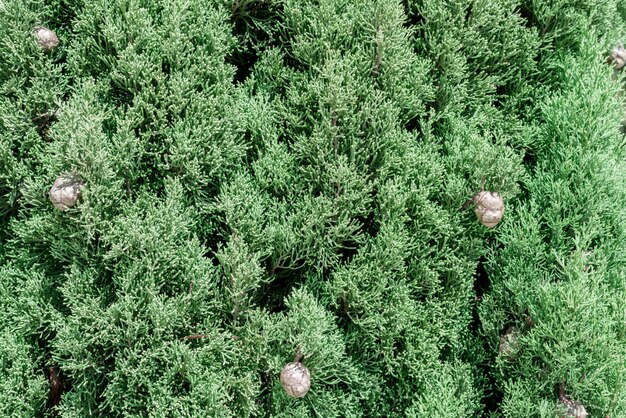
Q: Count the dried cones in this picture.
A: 7